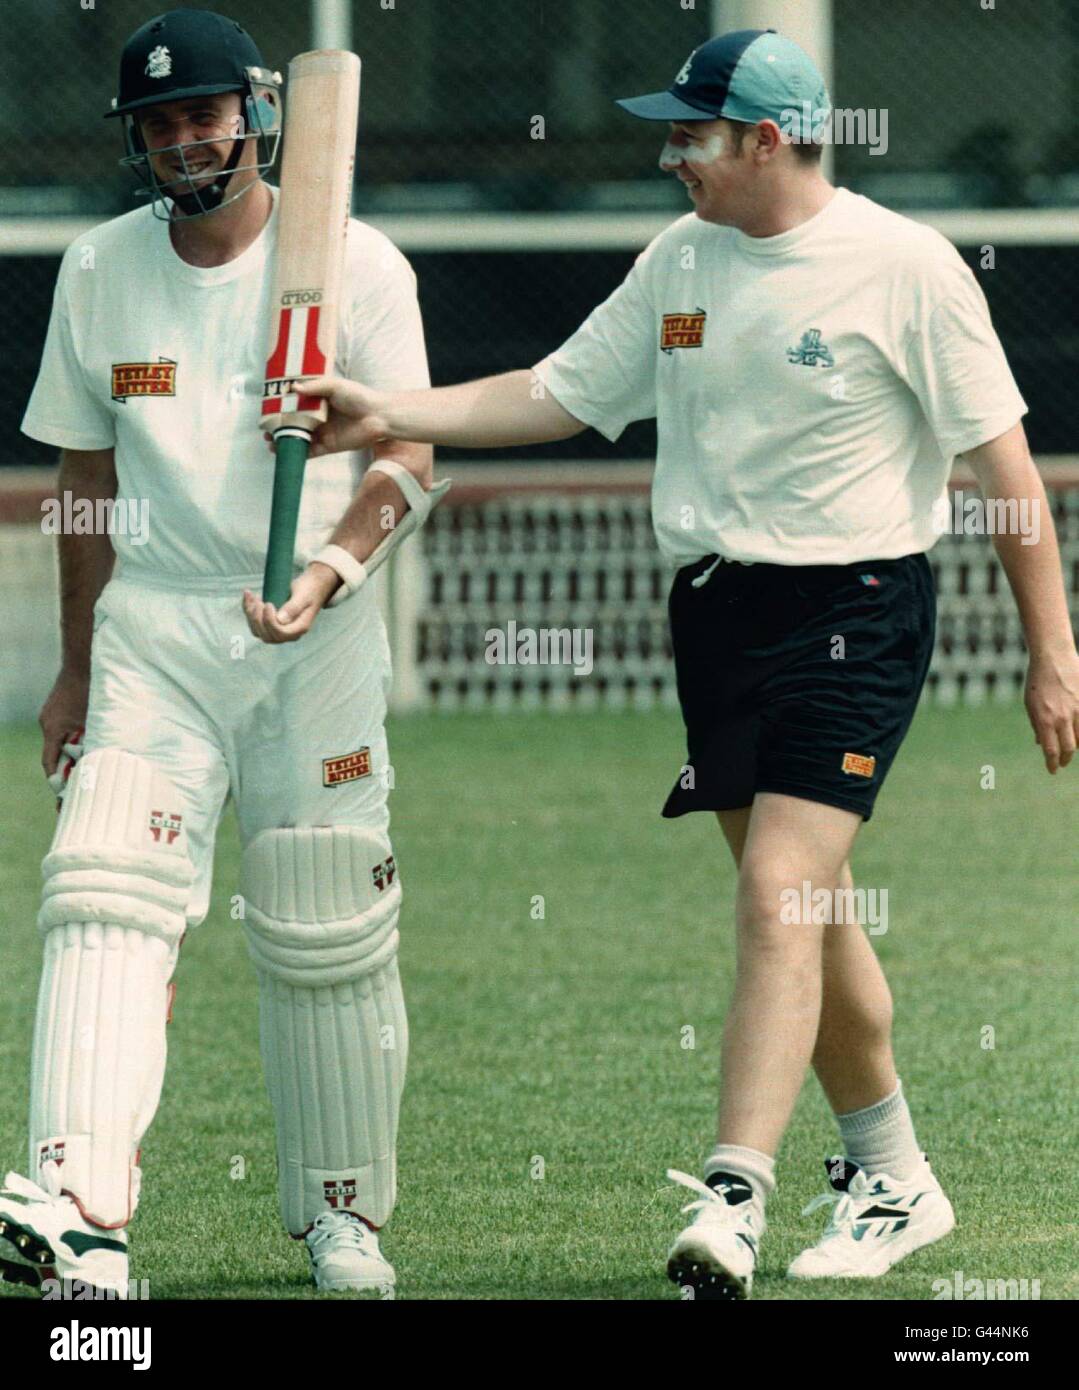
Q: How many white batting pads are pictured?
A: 2